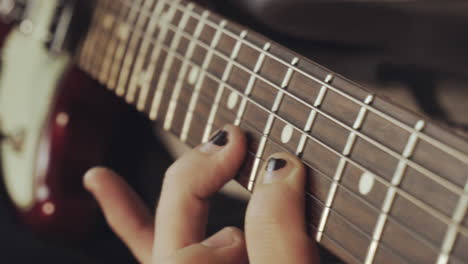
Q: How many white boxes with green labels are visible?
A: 0